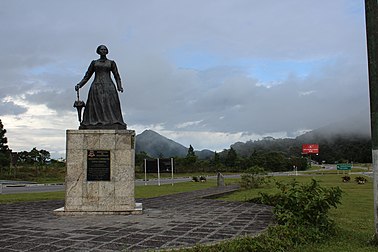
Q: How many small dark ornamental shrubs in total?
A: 4